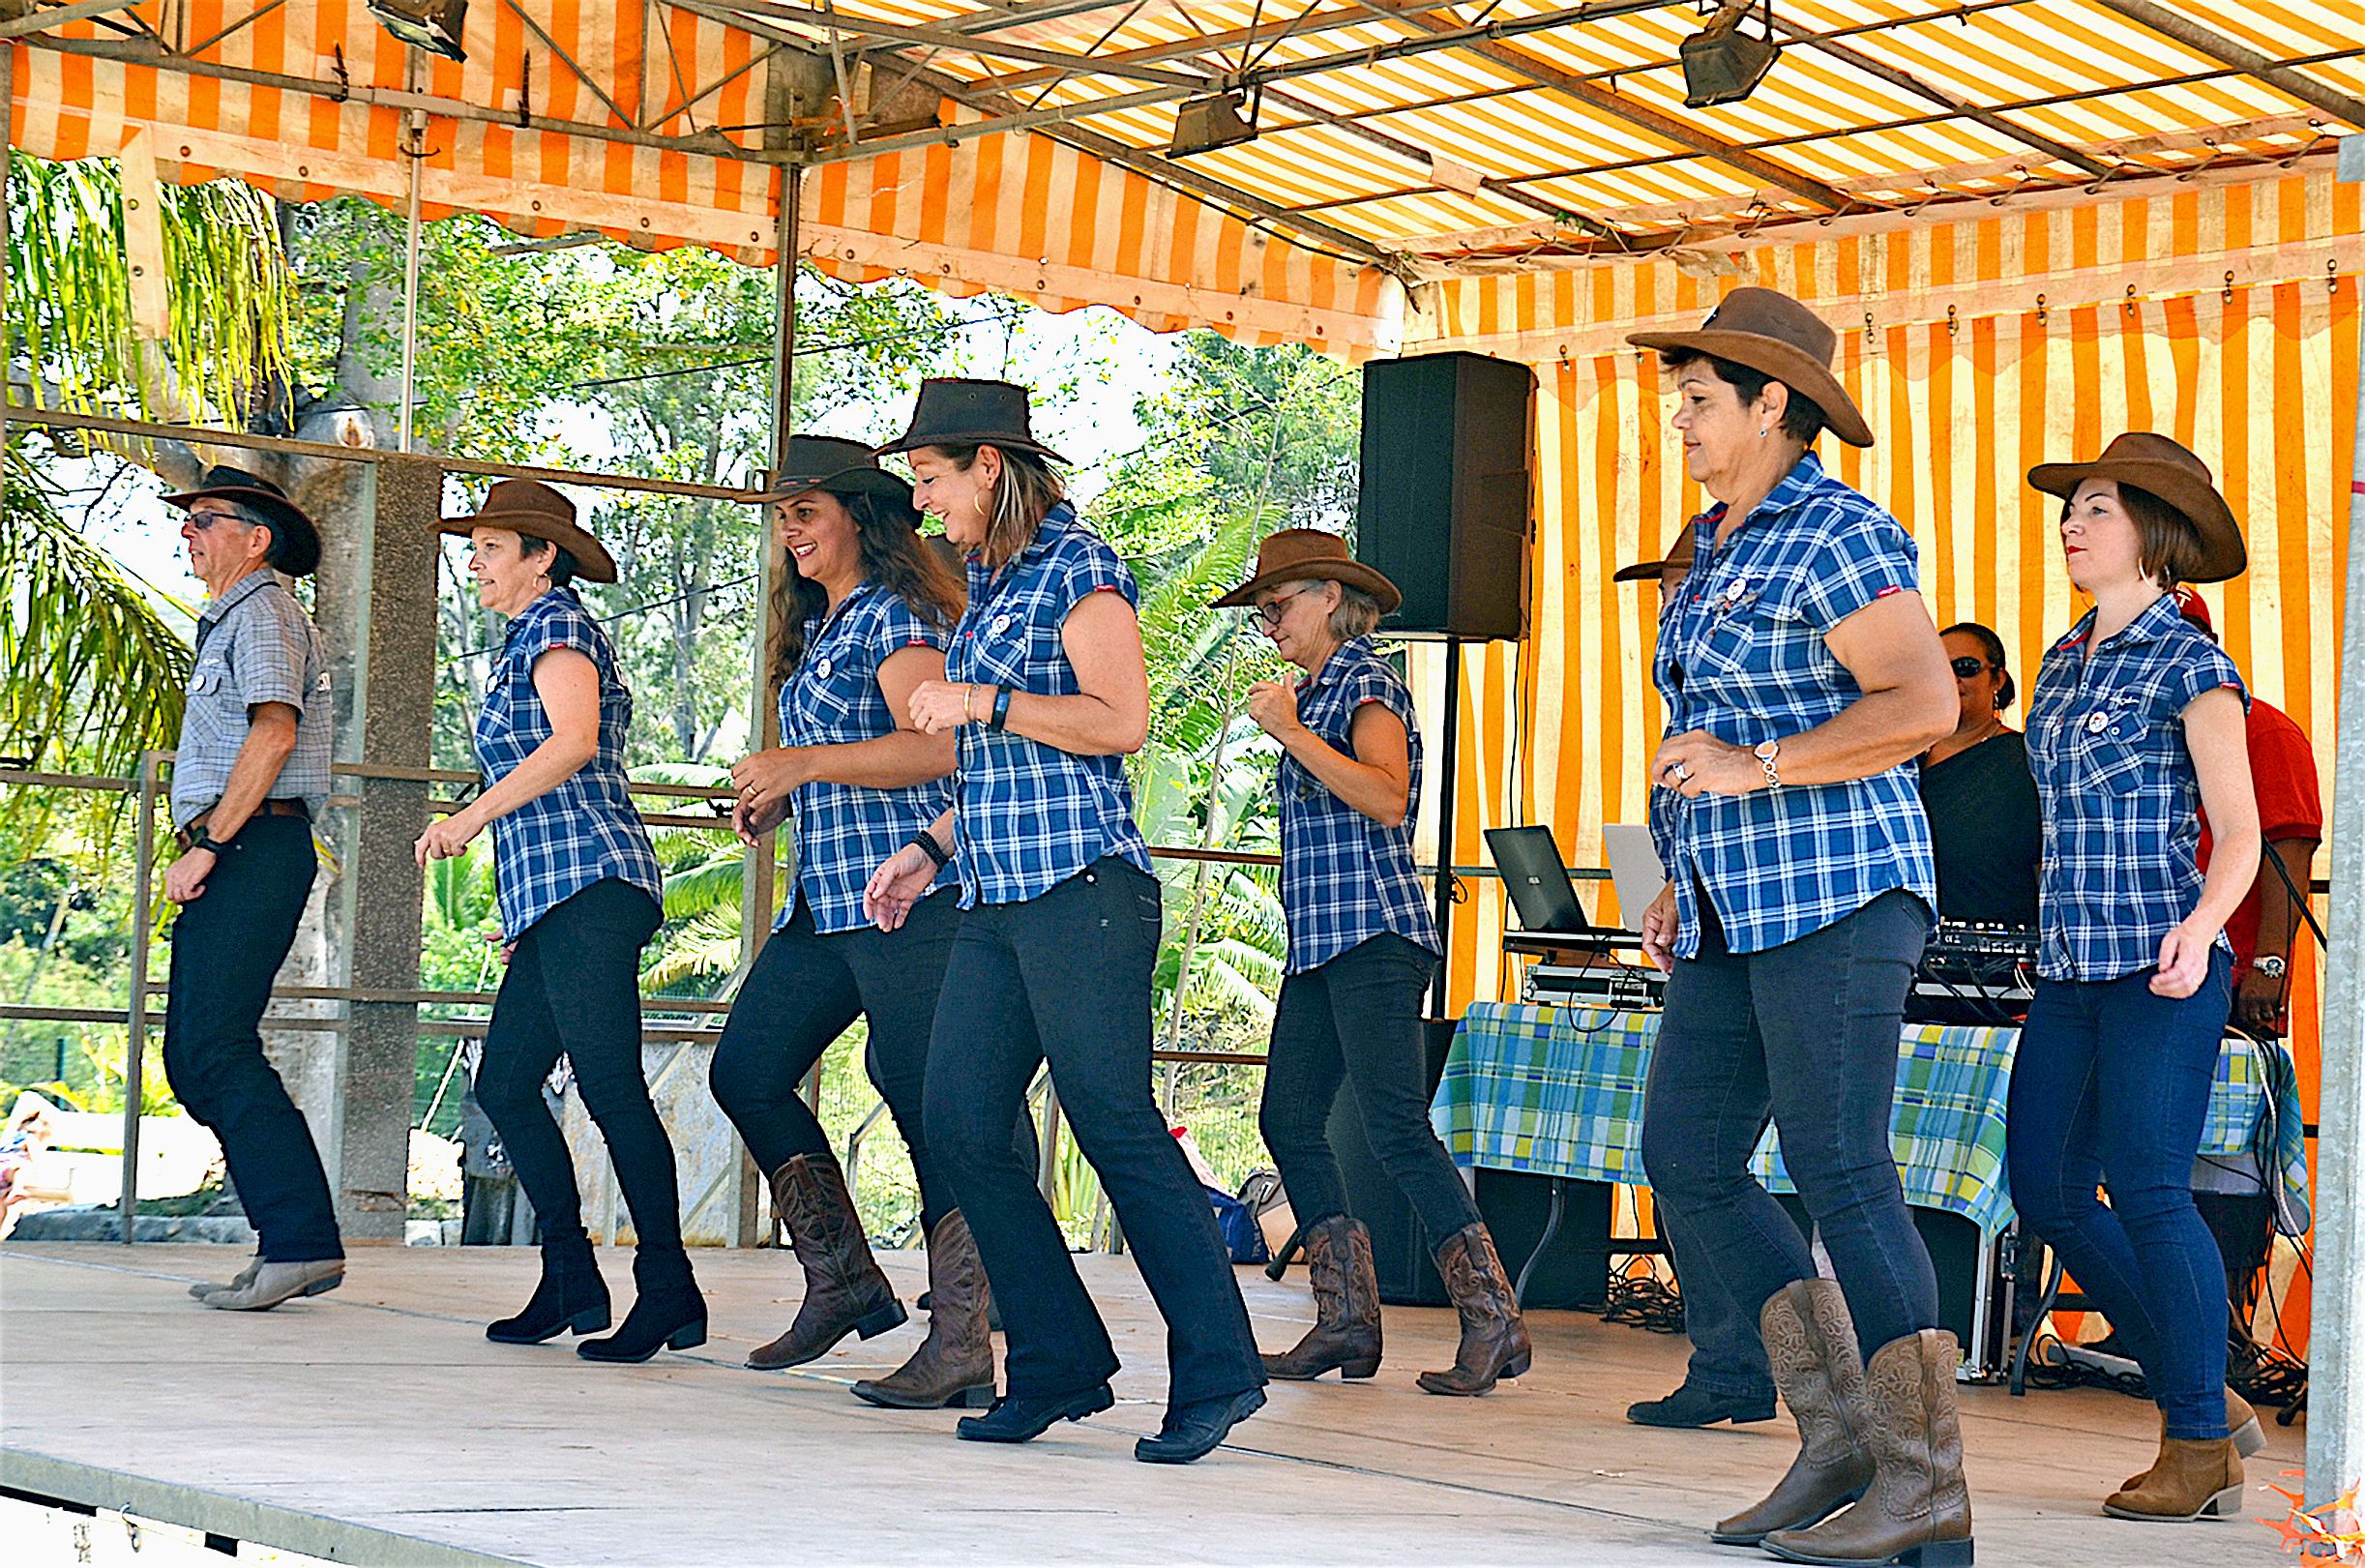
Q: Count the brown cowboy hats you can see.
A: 5